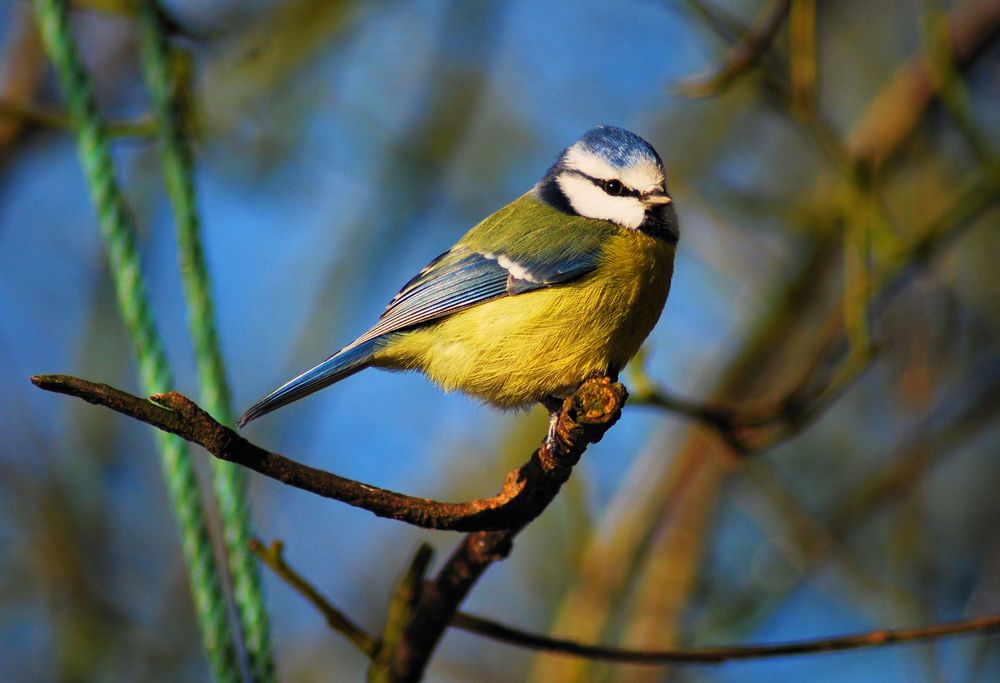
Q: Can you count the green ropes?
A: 2